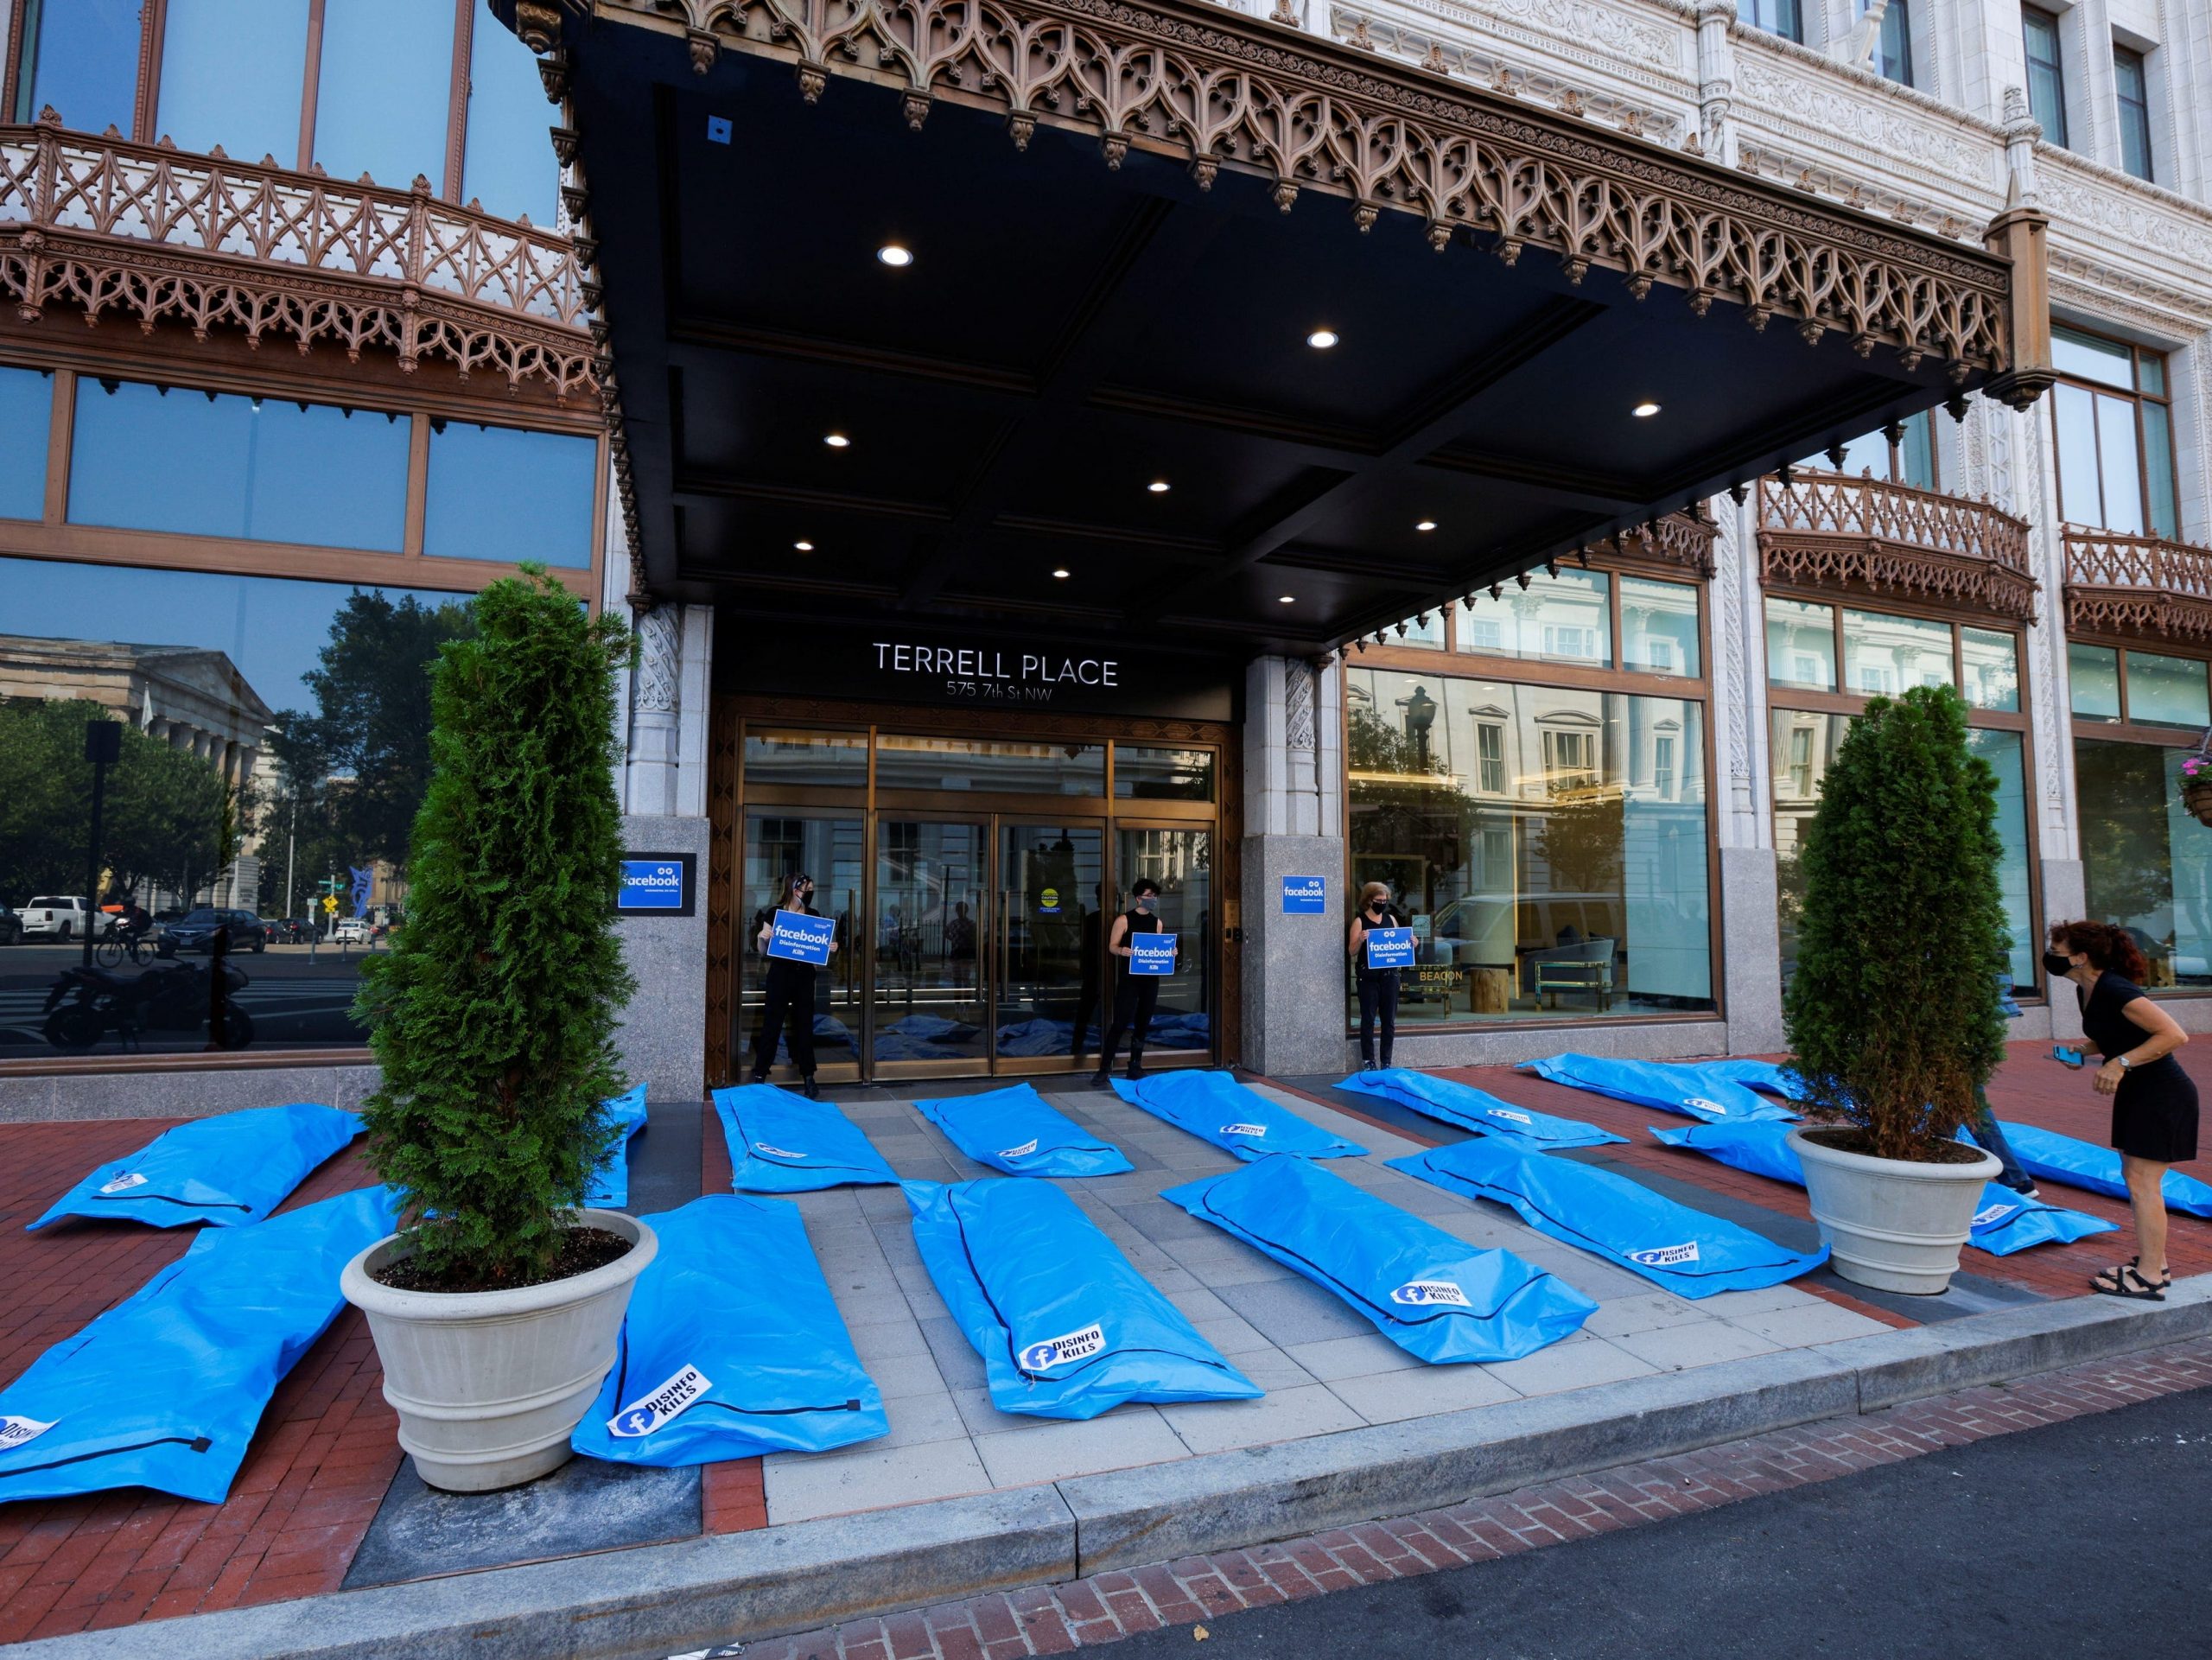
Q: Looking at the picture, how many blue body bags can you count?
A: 15